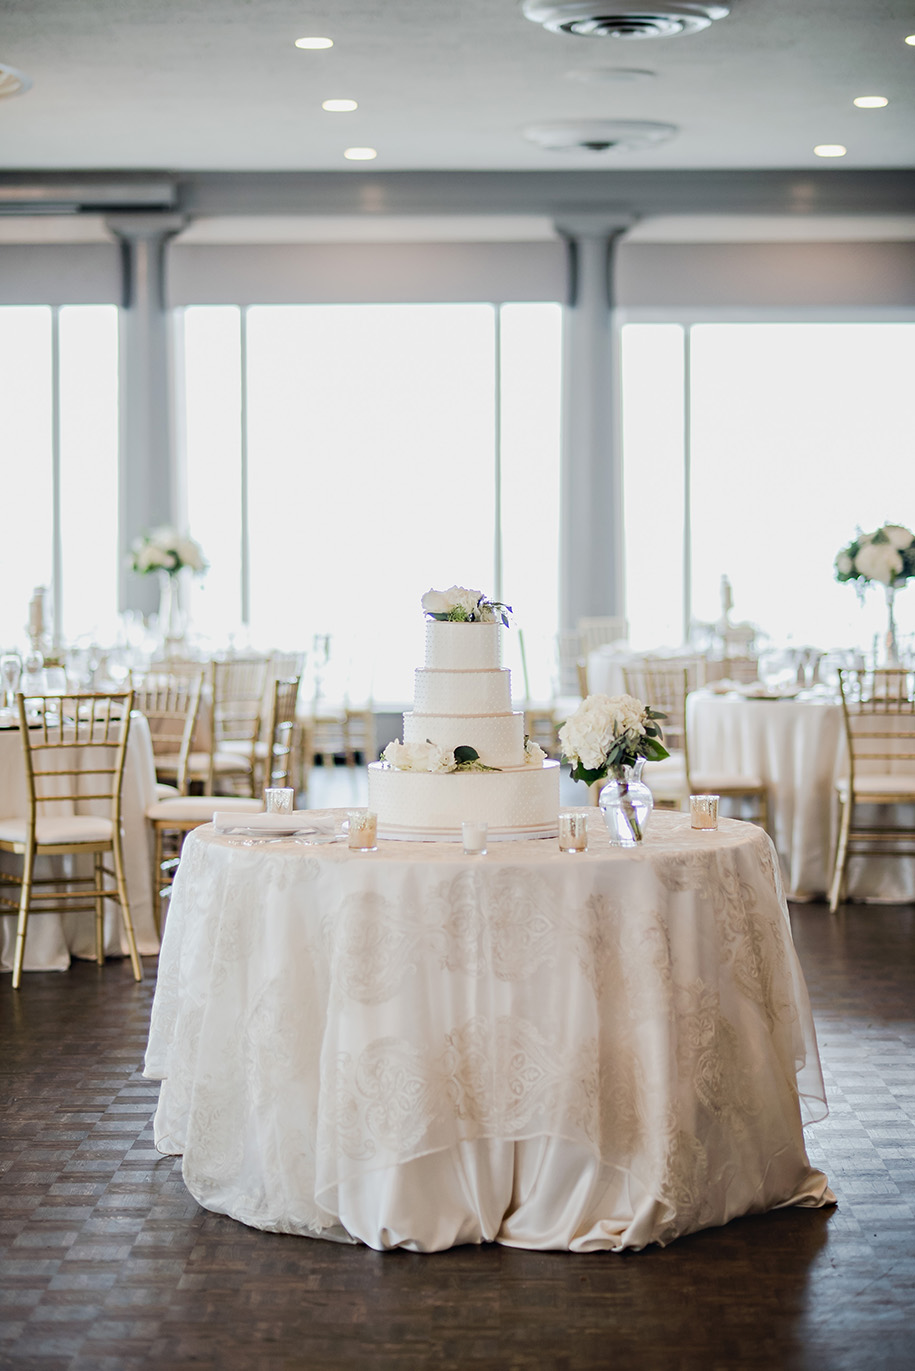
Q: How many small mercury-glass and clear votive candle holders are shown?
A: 5